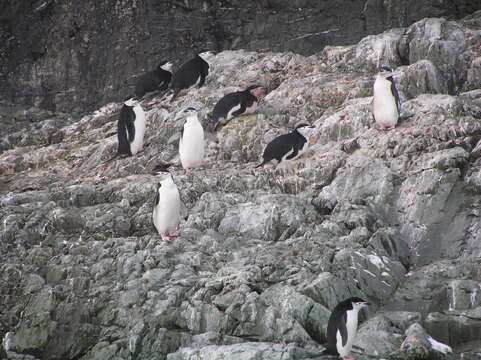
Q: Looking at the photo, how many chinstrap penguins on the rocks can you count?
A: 9